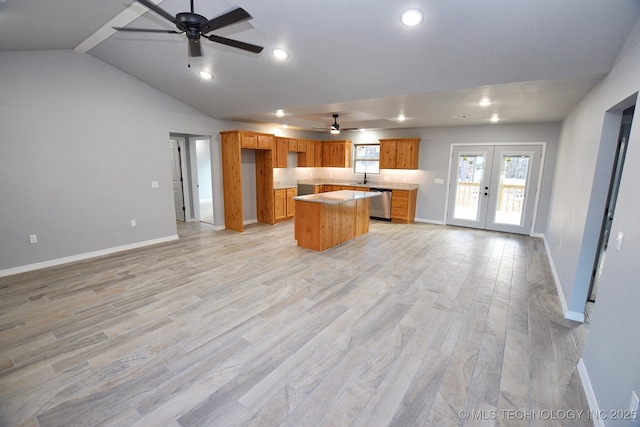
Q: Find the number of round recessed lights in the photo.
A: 9